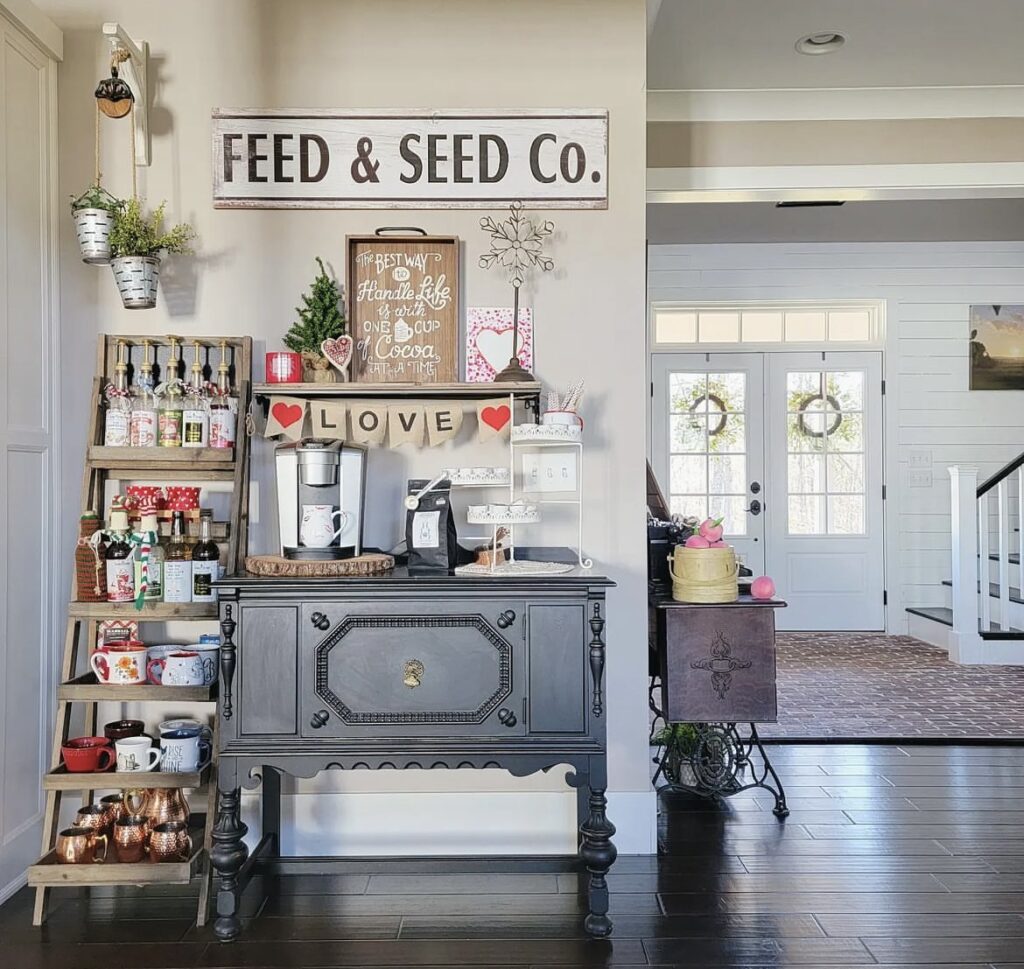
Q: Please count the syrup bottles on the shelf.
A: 10